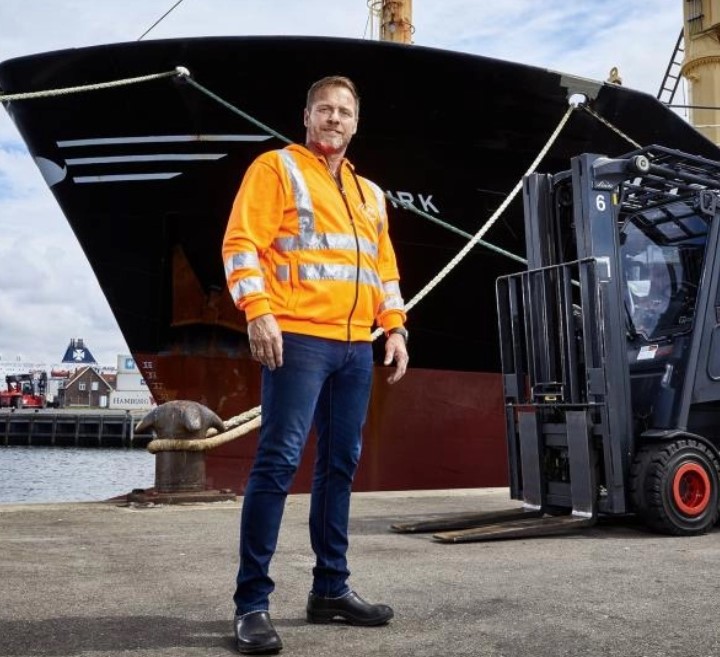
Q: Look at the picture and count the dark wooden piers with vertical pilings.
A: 1